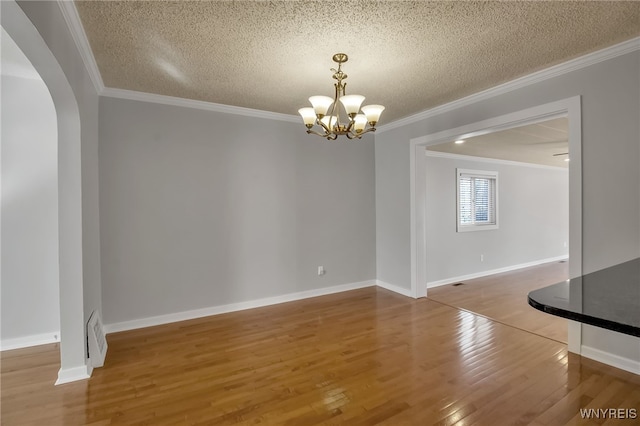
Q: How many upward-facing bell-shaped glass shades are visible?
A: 6